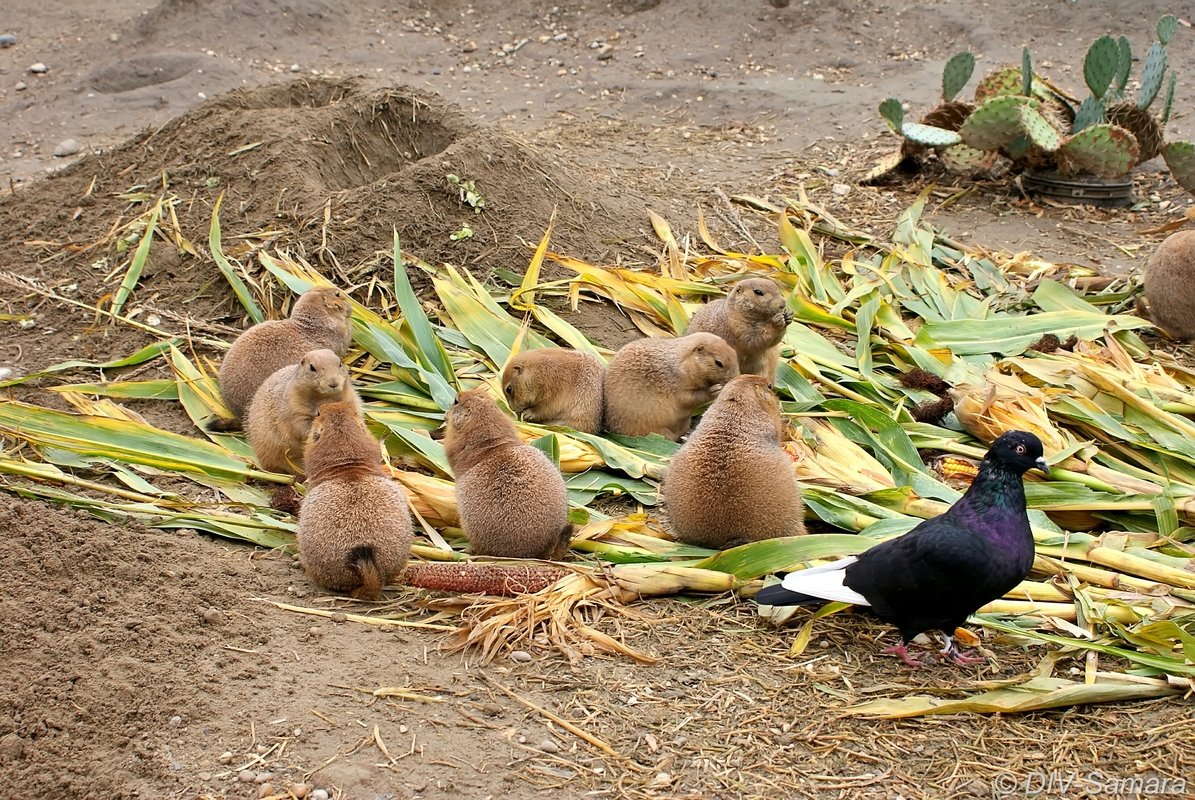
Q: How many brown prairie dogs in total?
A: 9